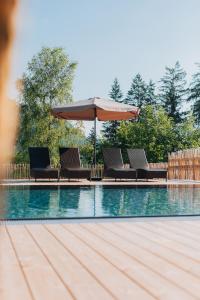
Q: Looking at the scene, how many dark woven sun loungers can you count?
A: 4